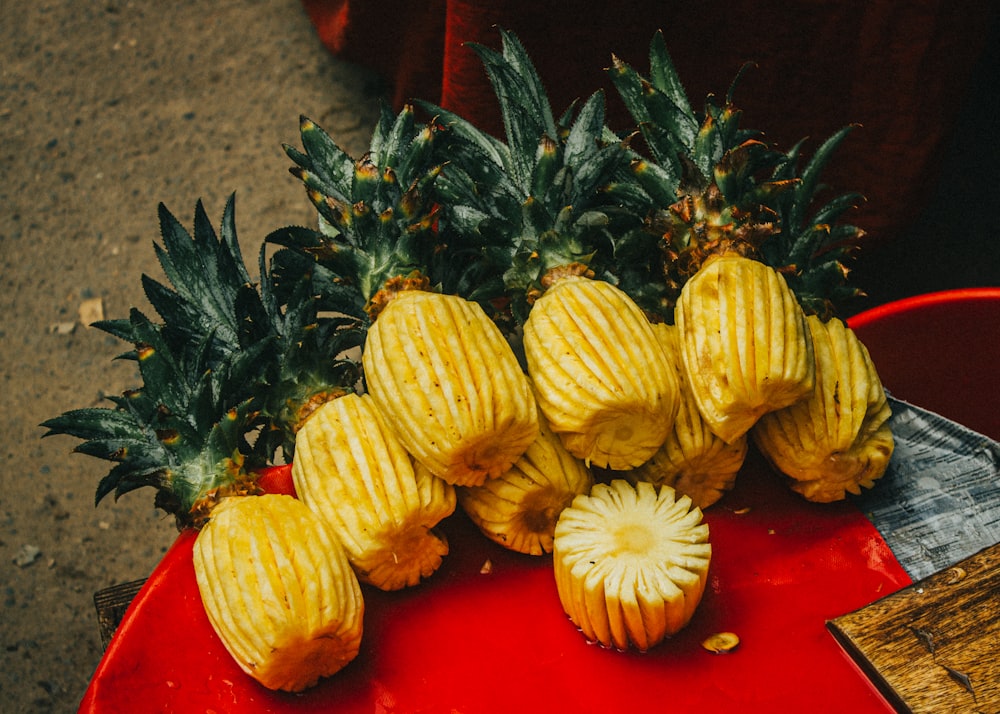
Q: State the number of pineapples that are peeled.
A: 9